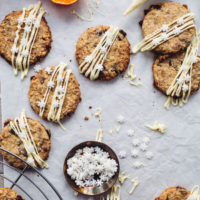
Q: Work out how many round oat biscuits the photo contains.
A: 8